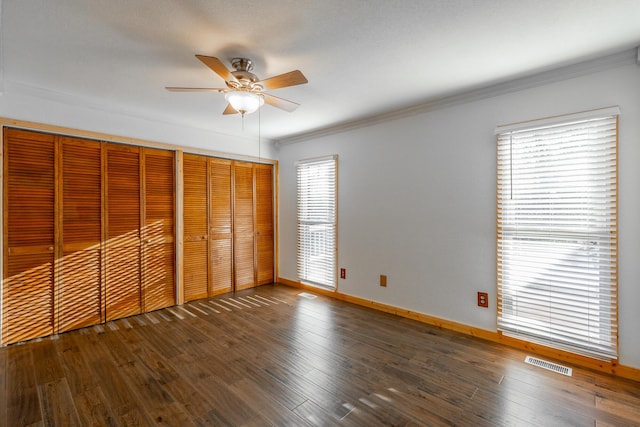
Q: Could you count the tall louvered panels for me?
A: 8